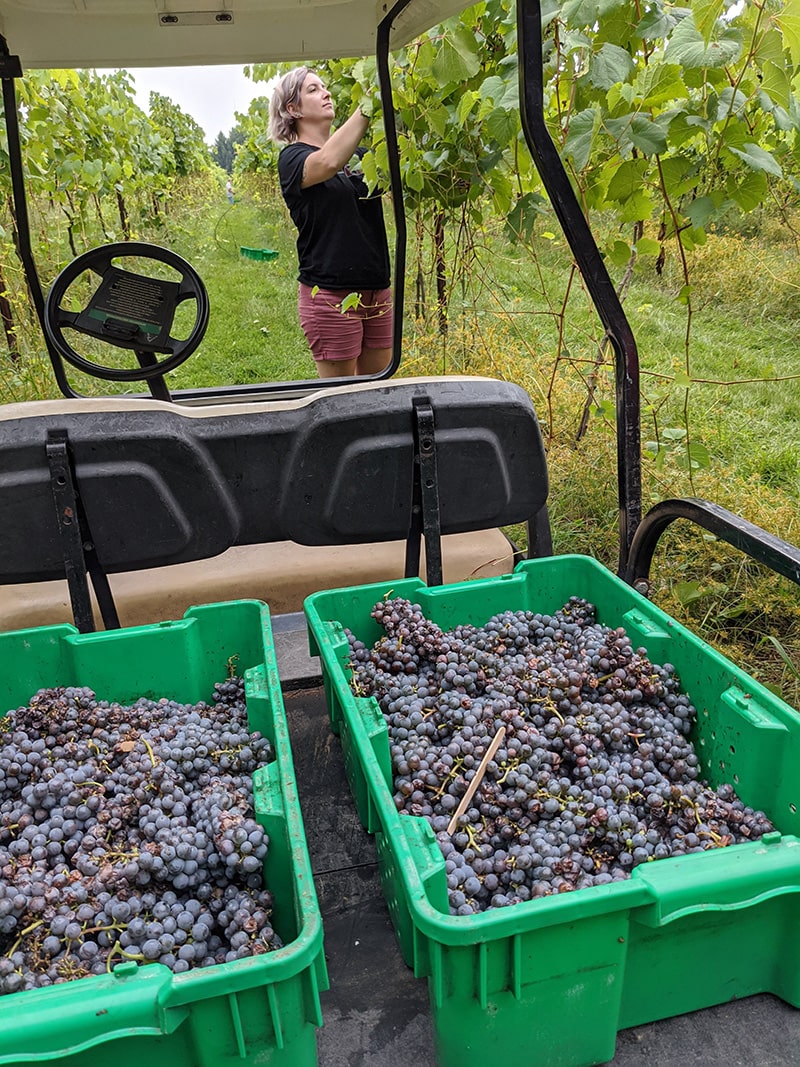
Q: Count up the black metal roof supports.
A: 3